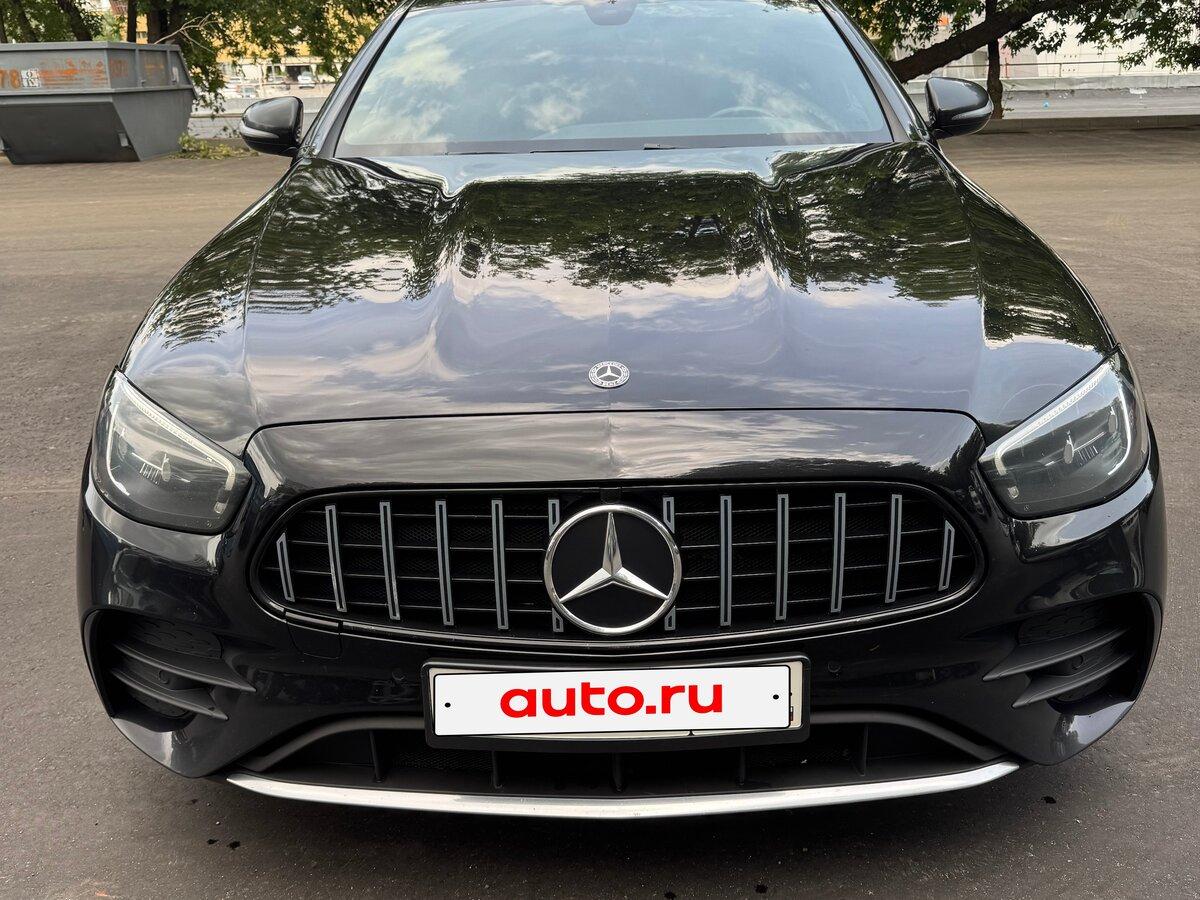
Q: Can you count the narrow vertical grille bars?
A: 12